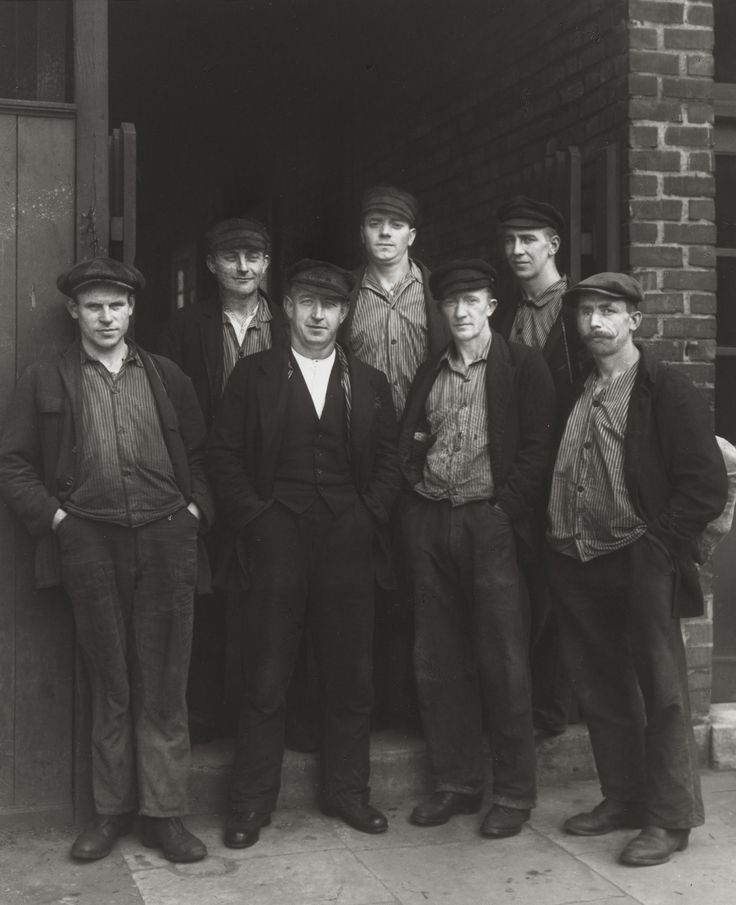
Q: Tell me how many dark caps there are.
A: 7